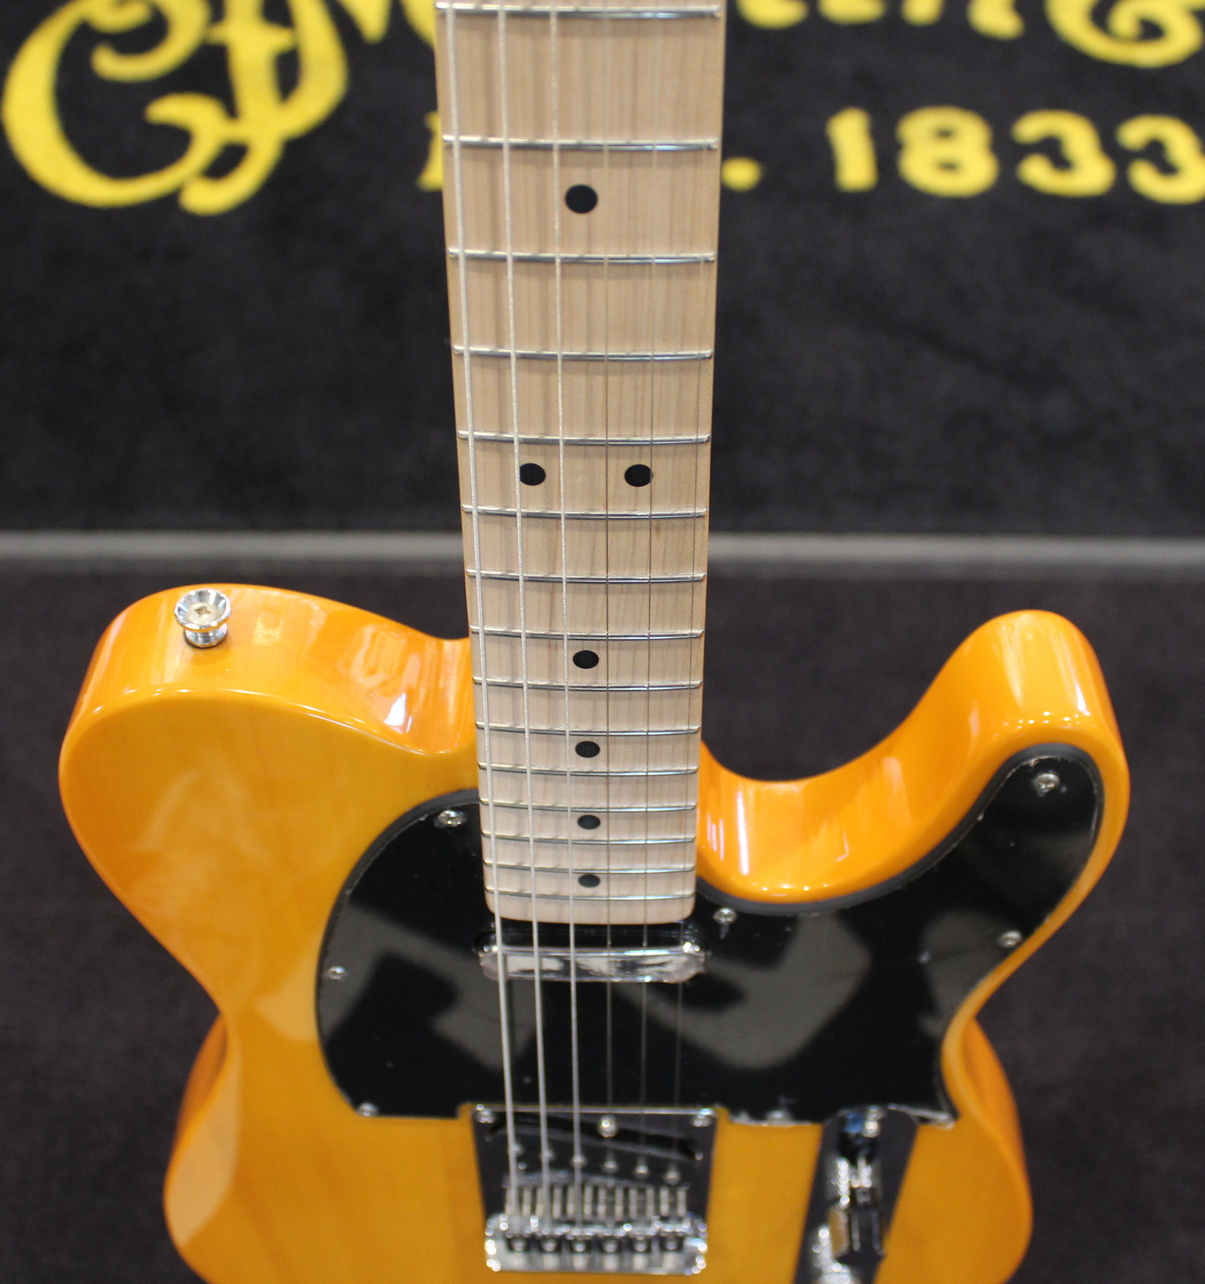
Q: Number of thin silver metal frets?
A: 15